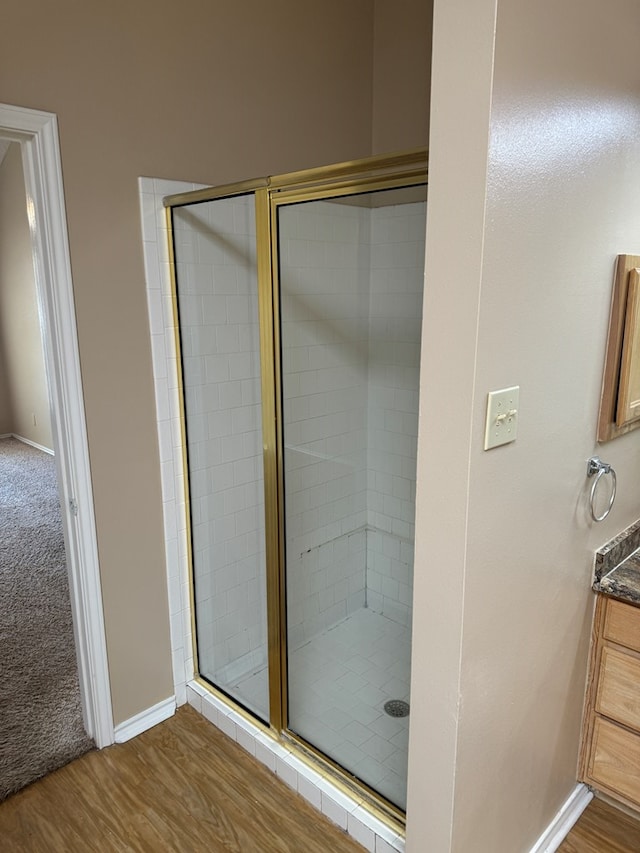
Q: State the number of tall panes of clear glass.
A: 2